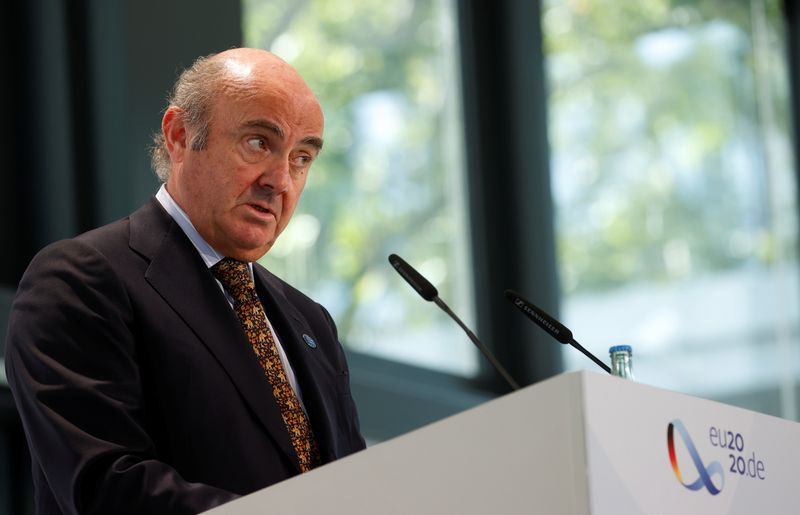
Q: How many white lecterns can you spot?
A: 1